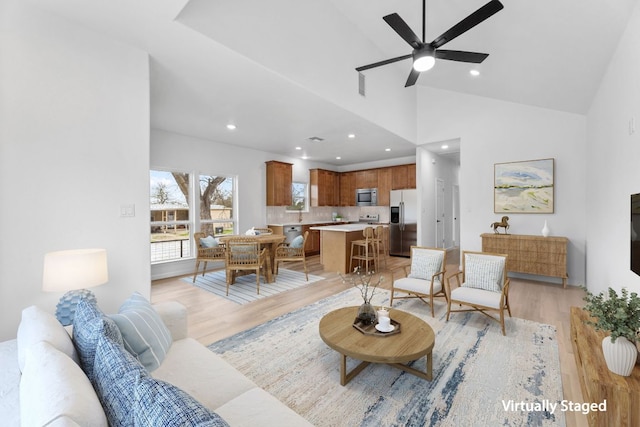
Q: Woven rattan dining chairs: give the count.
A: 4